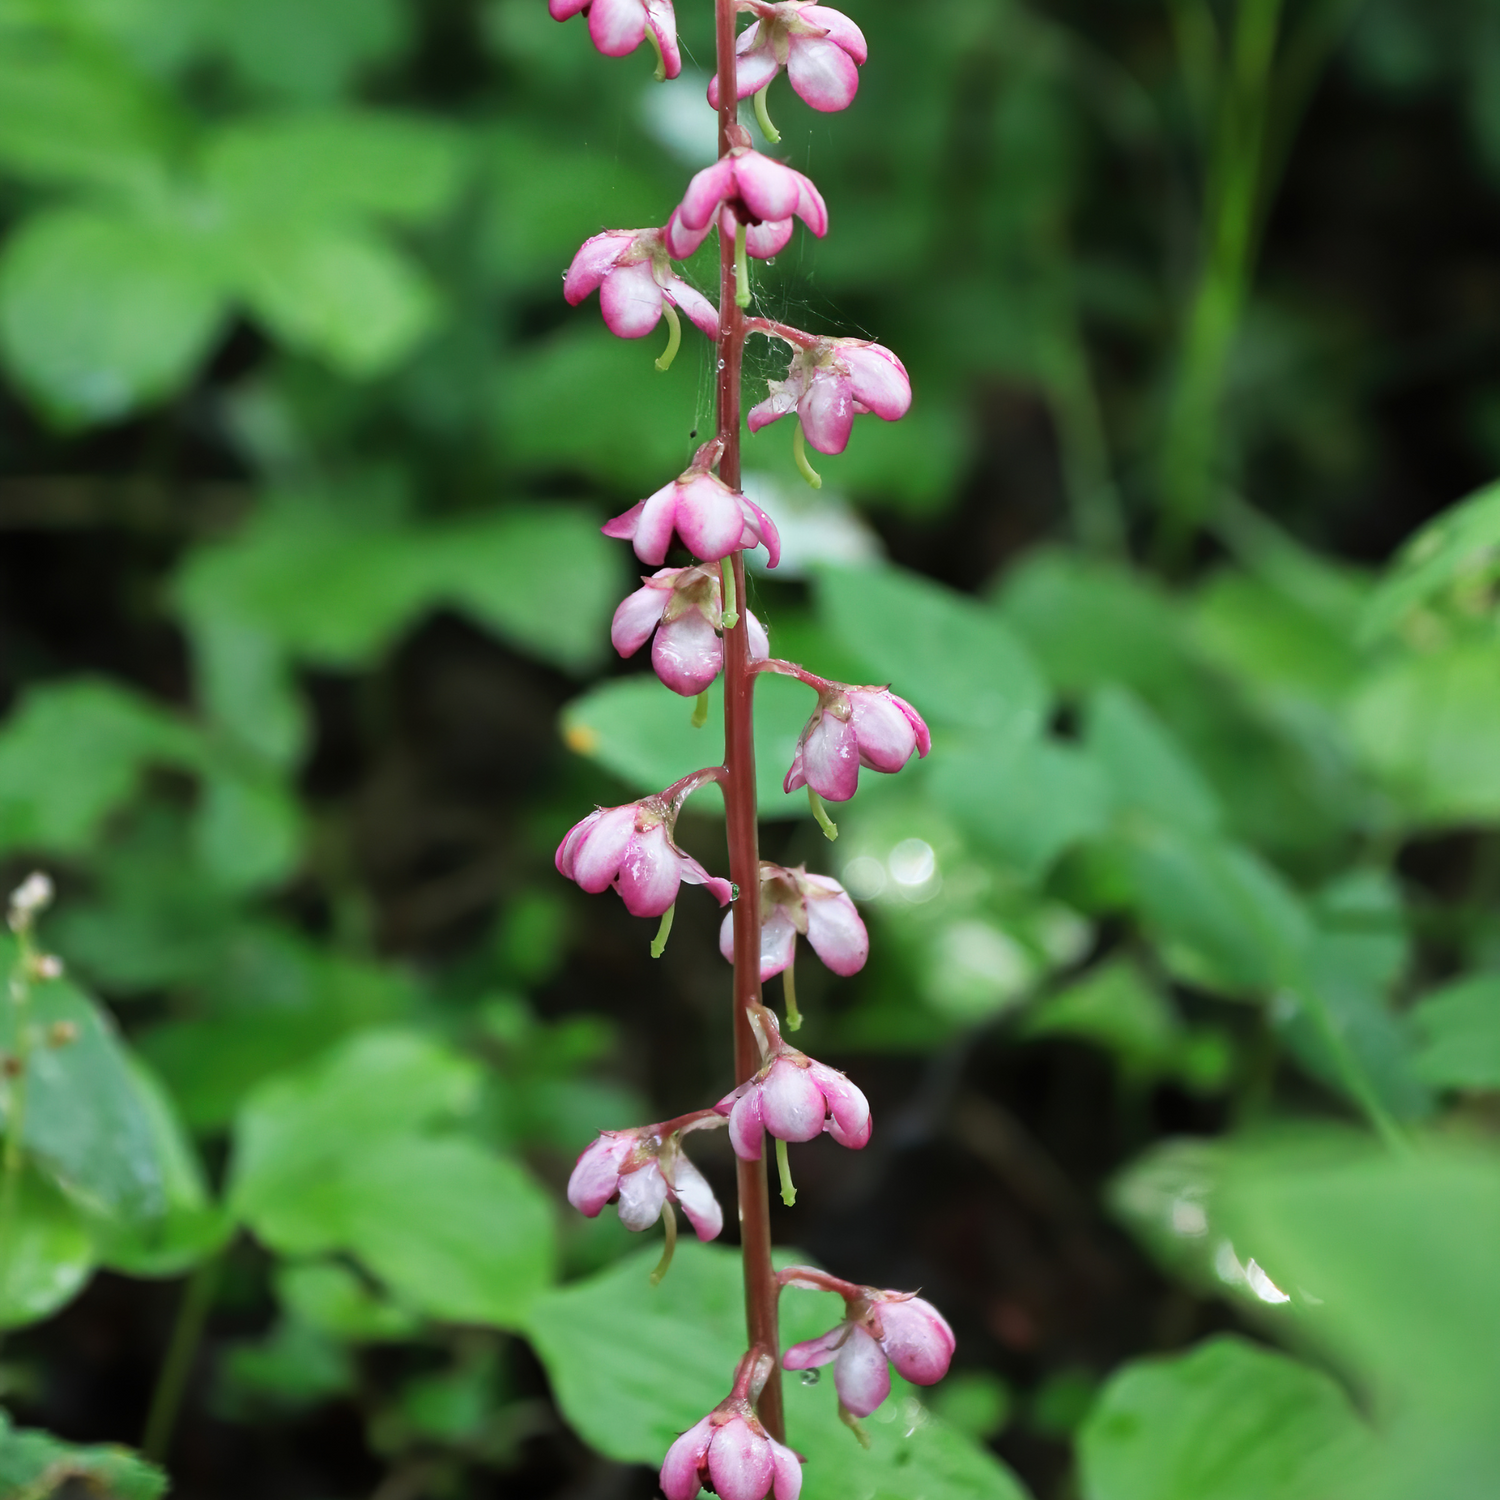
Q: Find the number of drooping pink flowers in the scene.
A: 14